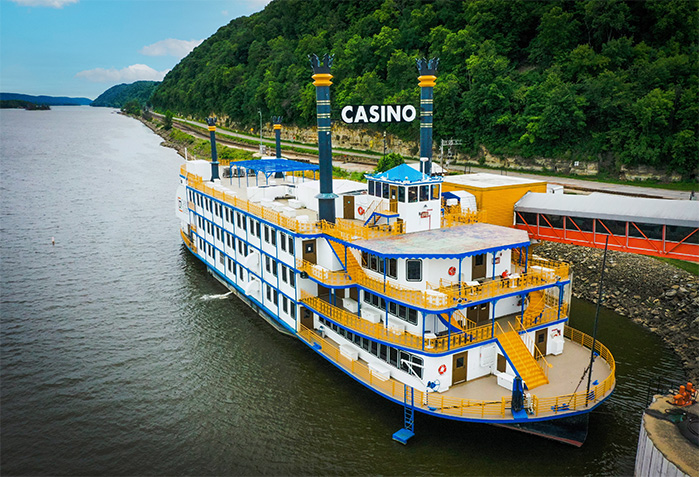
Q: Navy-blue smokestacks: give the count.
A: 4